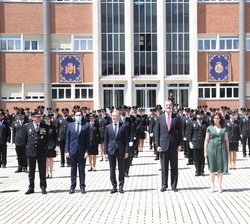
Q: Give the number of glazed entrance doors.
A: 3